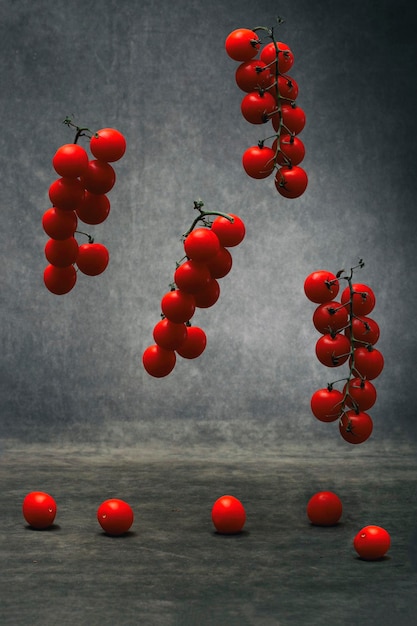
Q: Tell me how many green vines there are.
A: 4